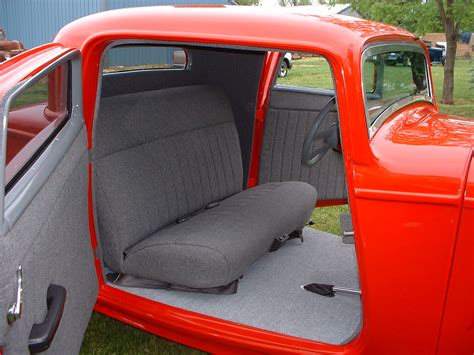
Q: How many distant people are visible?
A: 0